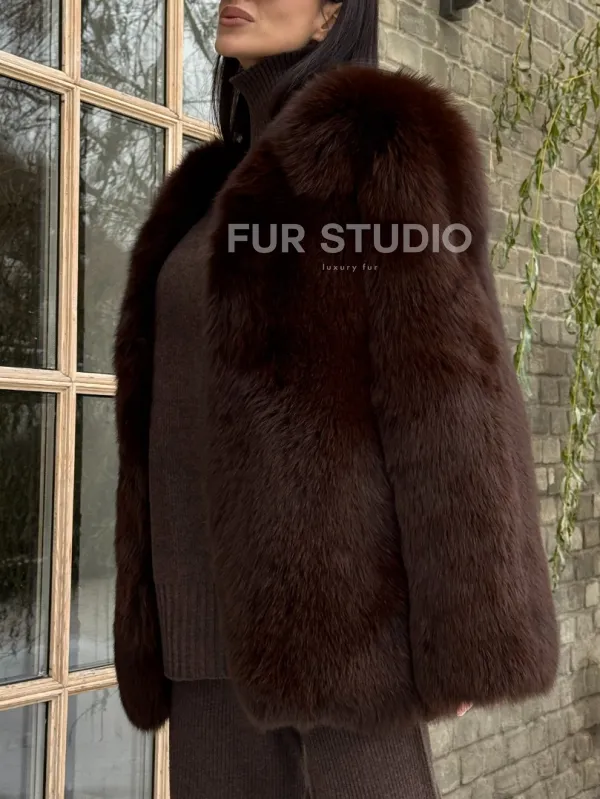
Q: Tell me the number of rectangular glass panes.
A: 10